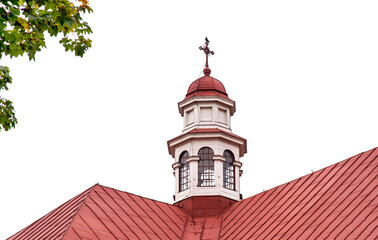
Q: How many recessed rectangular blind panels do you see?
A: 3